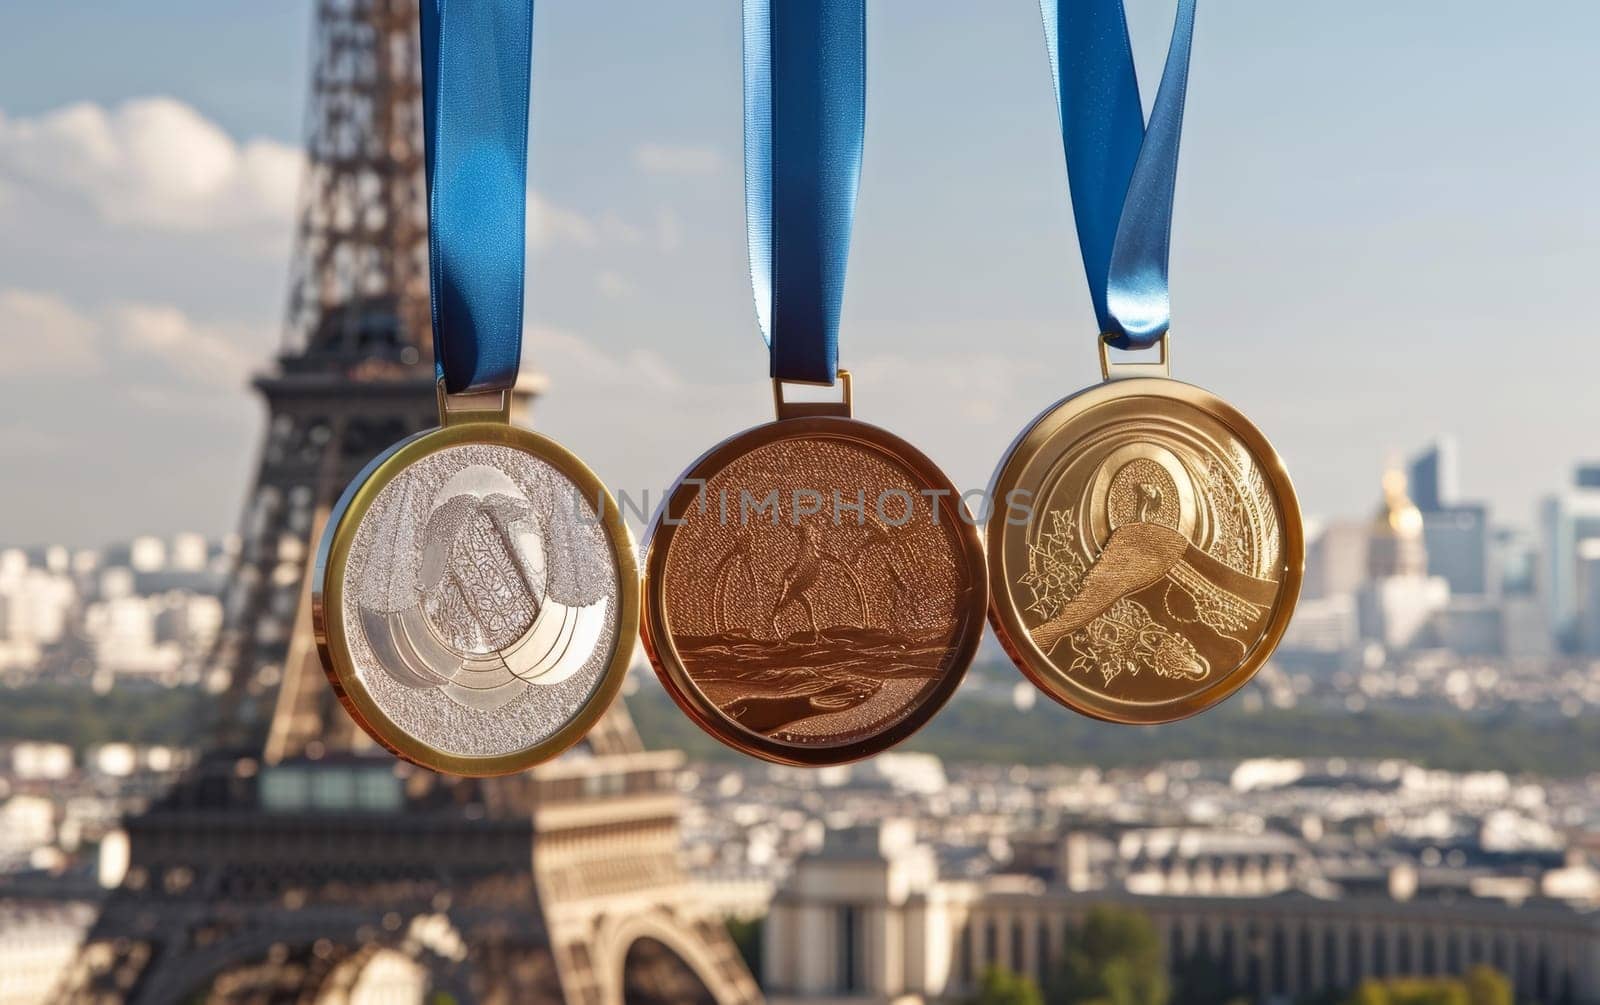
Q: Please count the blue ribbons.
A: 3